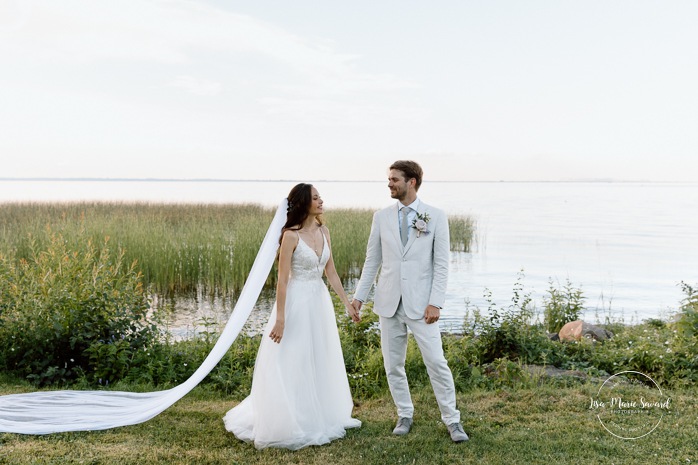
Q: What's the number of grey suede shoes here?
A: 2